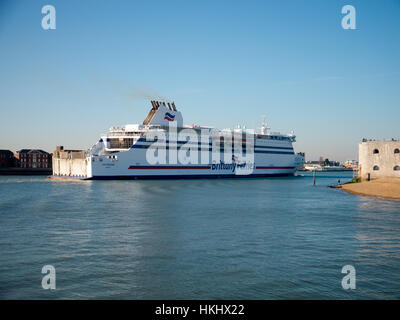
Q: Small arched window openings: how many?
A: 4